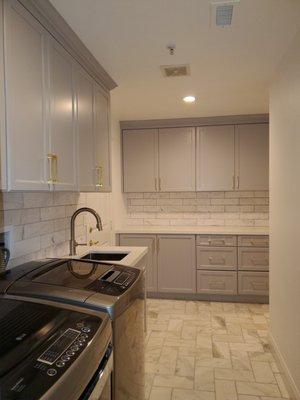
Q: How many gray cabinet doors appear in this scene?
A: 10